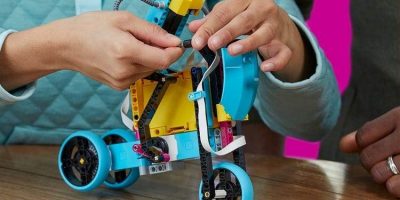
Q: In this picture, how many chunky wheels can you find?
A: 3